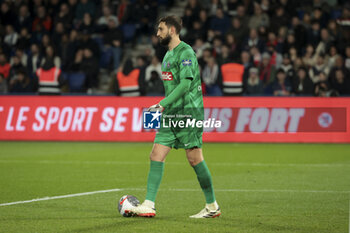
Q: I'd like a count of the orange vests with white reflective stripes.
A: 3